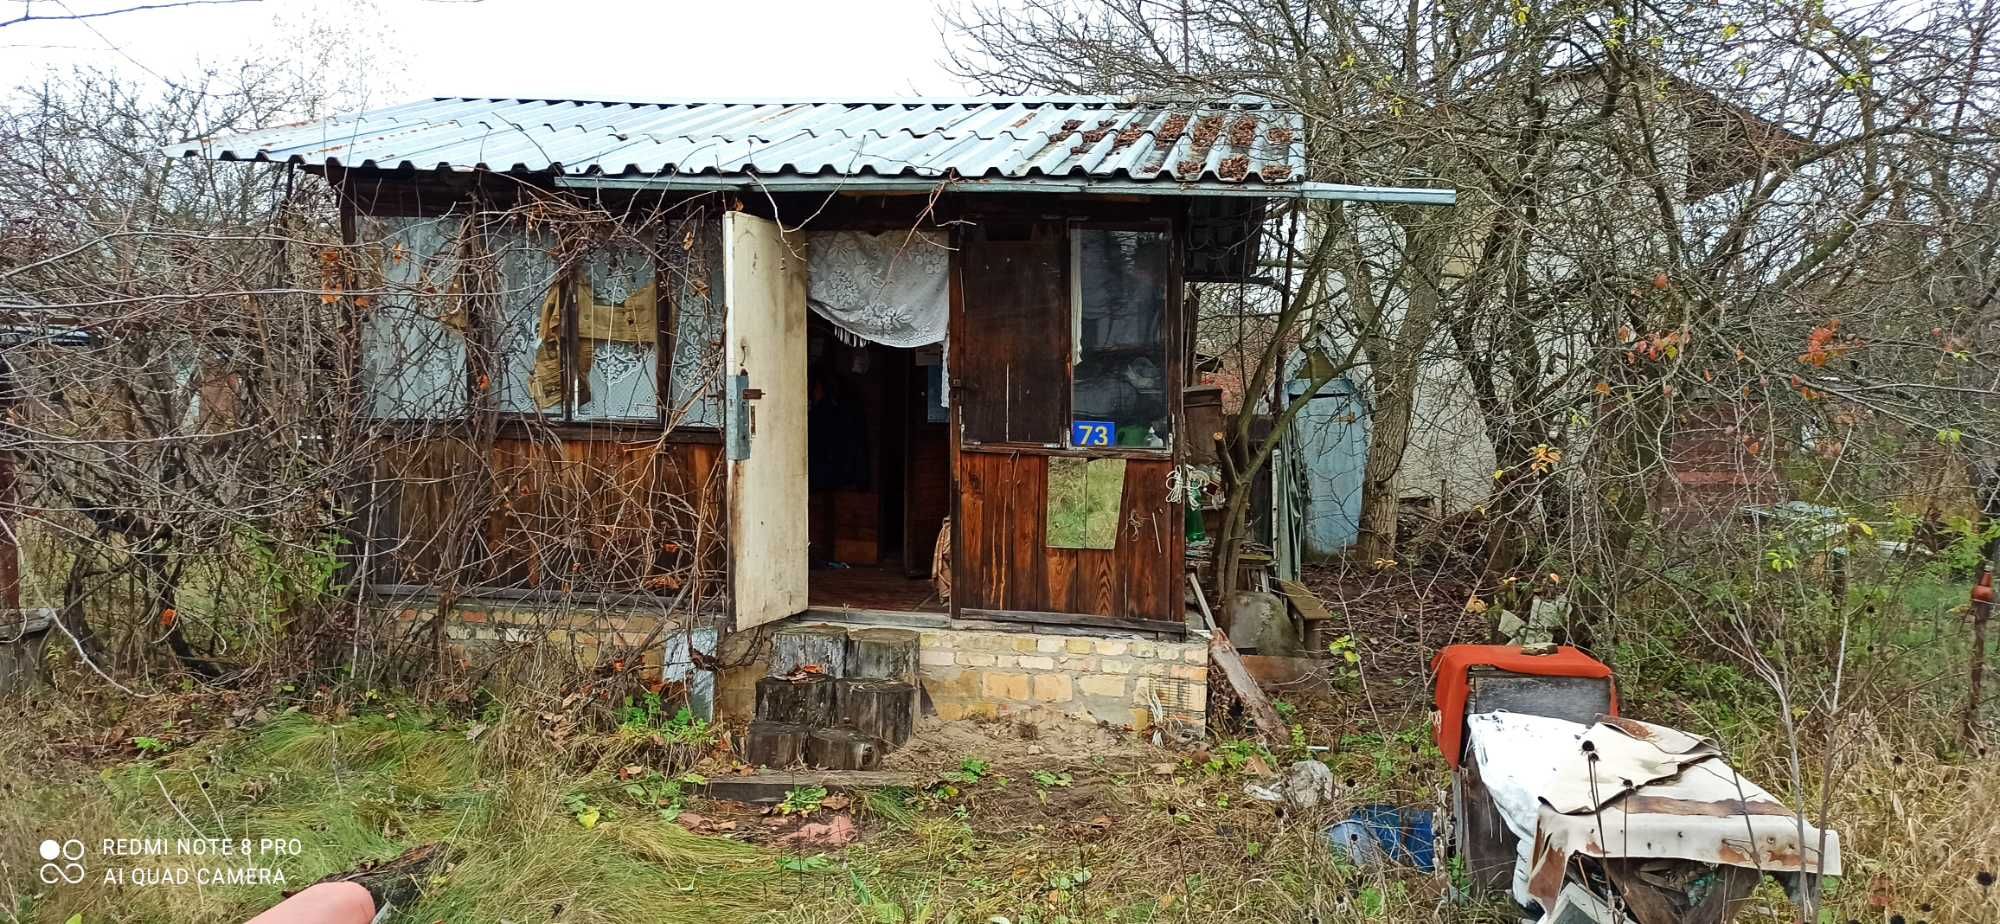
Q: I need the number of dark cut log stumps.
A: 6